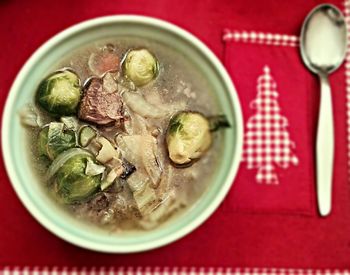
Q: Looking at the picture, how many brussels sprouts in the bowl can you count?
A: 5